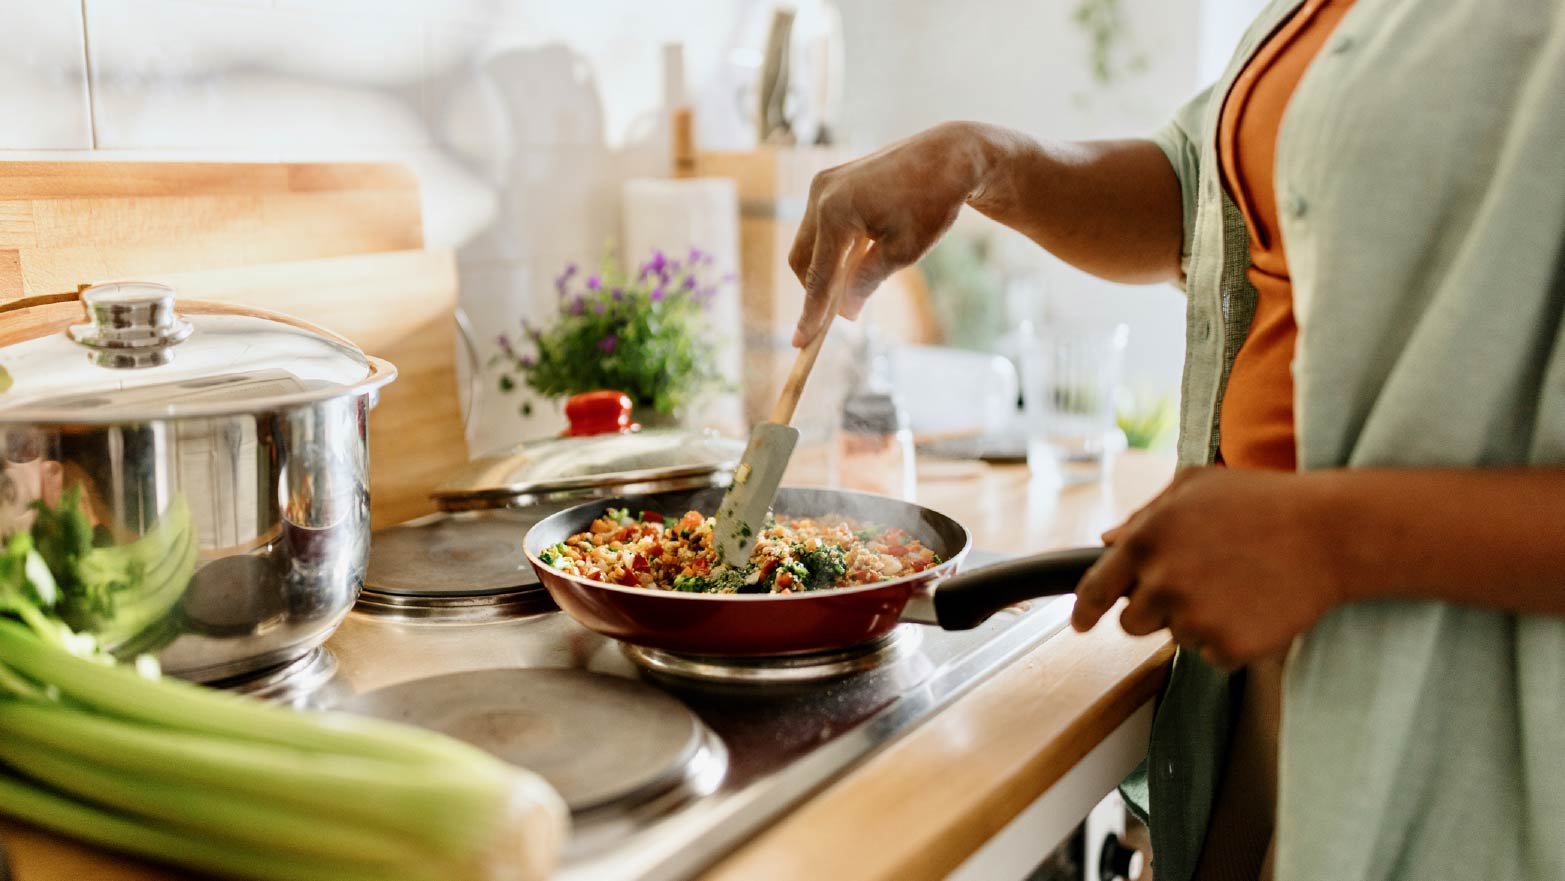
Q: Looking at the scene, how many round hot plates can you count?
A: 4